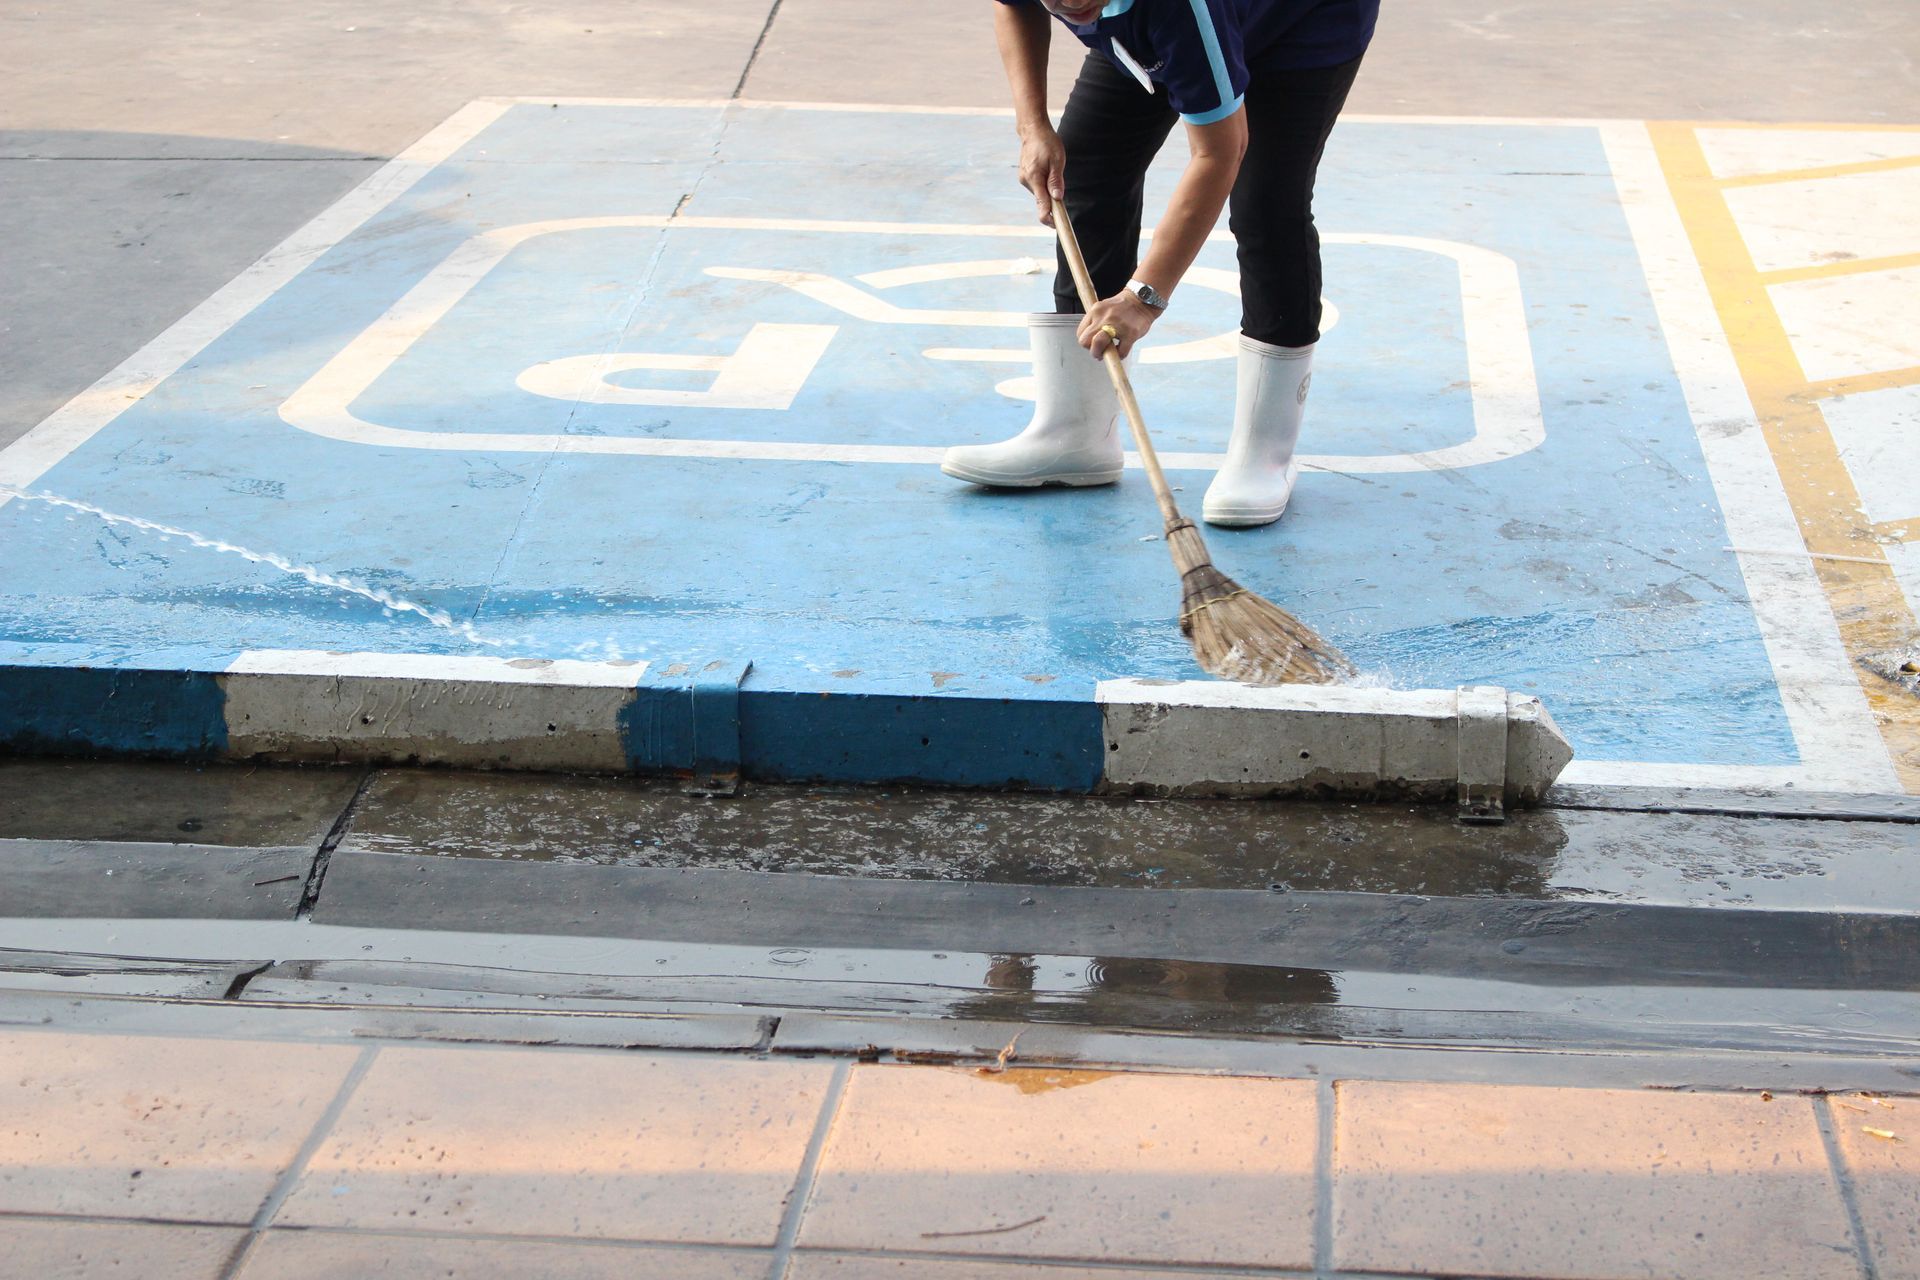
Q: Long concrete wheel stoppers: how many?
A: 1